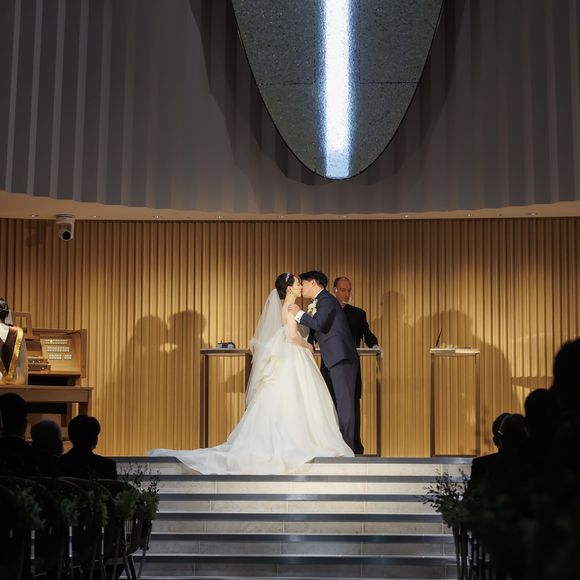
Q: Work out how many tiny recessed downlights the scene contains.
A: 9